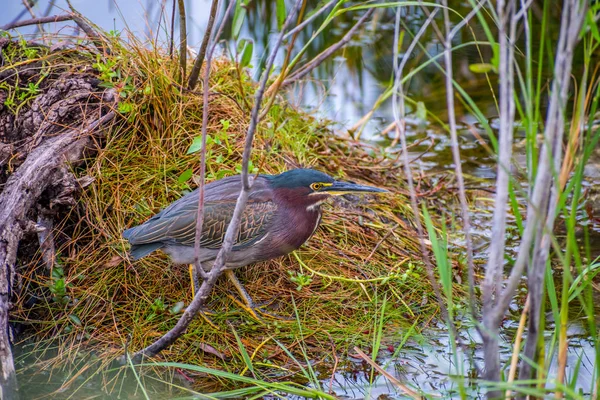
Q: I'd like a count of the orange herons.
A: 0